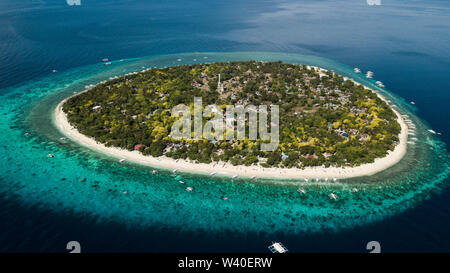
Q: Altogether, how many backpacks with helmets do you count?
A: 0